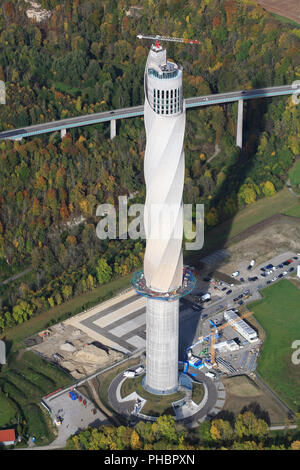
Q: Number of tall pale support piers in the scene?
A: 3